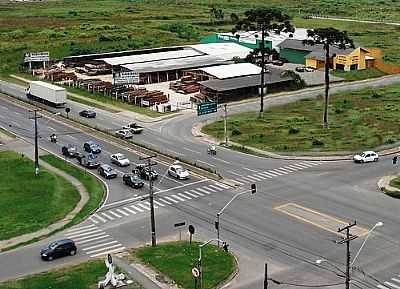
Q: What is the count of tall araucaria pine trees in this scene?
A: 2